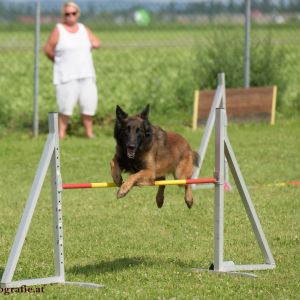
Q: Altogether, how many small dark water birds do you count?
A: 0